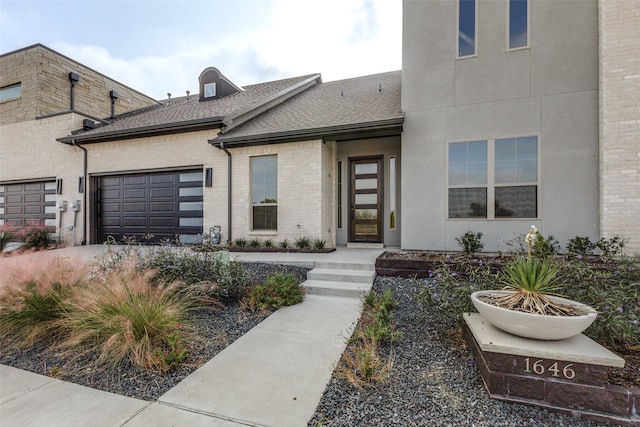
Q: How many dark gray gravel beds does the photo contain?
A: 2